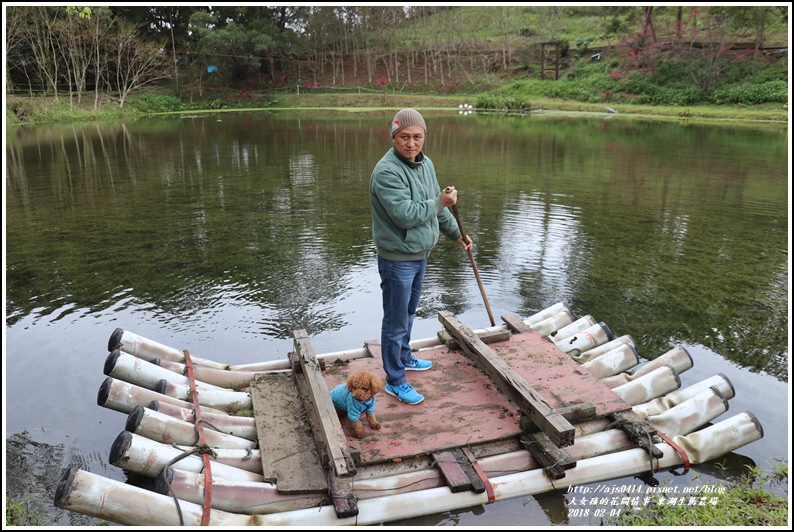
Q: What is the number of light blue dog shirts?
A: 1